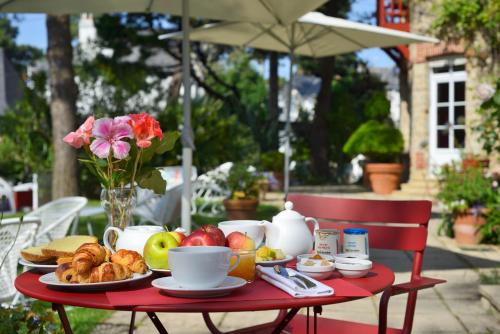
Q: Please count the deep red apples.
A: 2